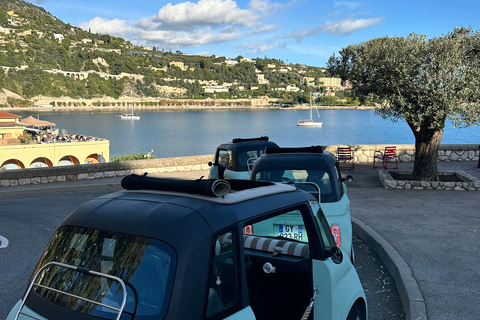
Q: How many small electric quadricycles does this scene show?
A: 3